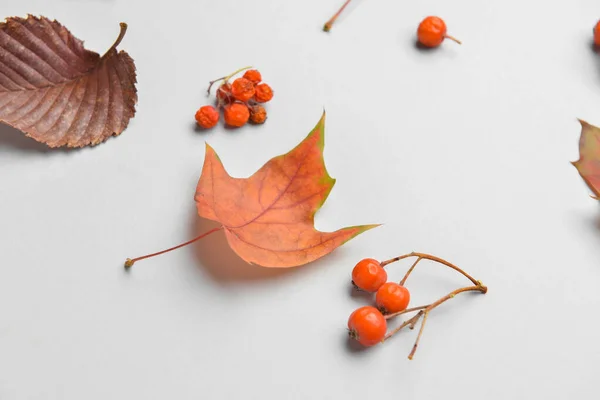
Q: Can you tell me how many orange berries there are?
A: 12